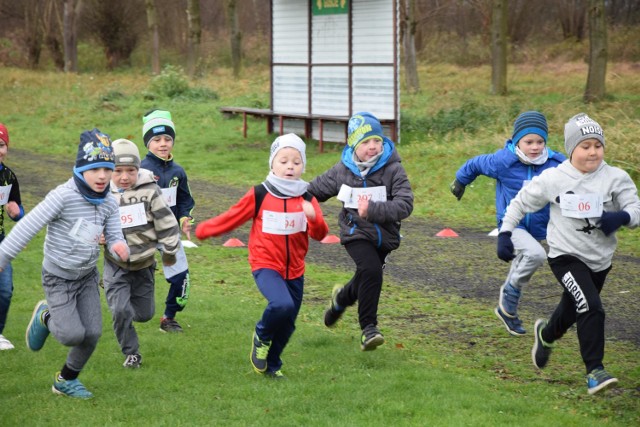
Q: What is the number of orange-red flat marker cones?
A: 3